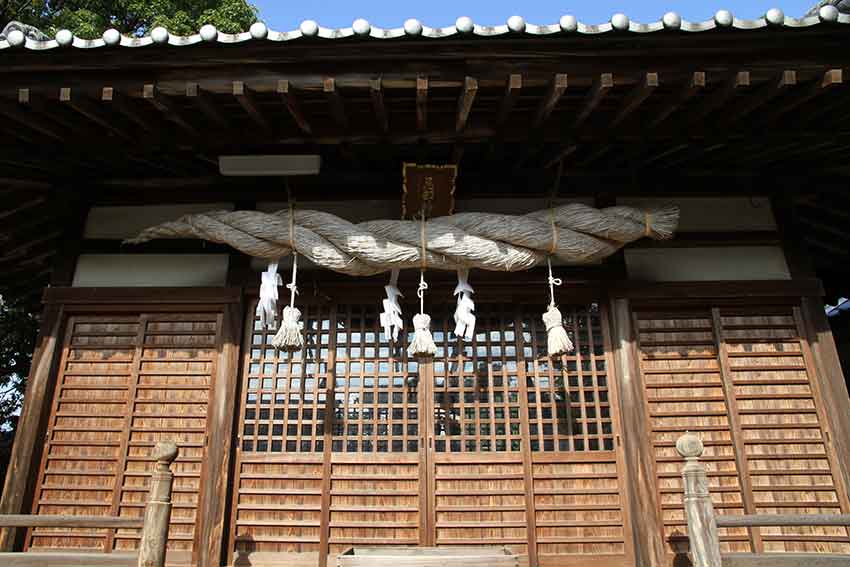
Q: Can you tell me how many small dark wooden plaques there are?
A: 1